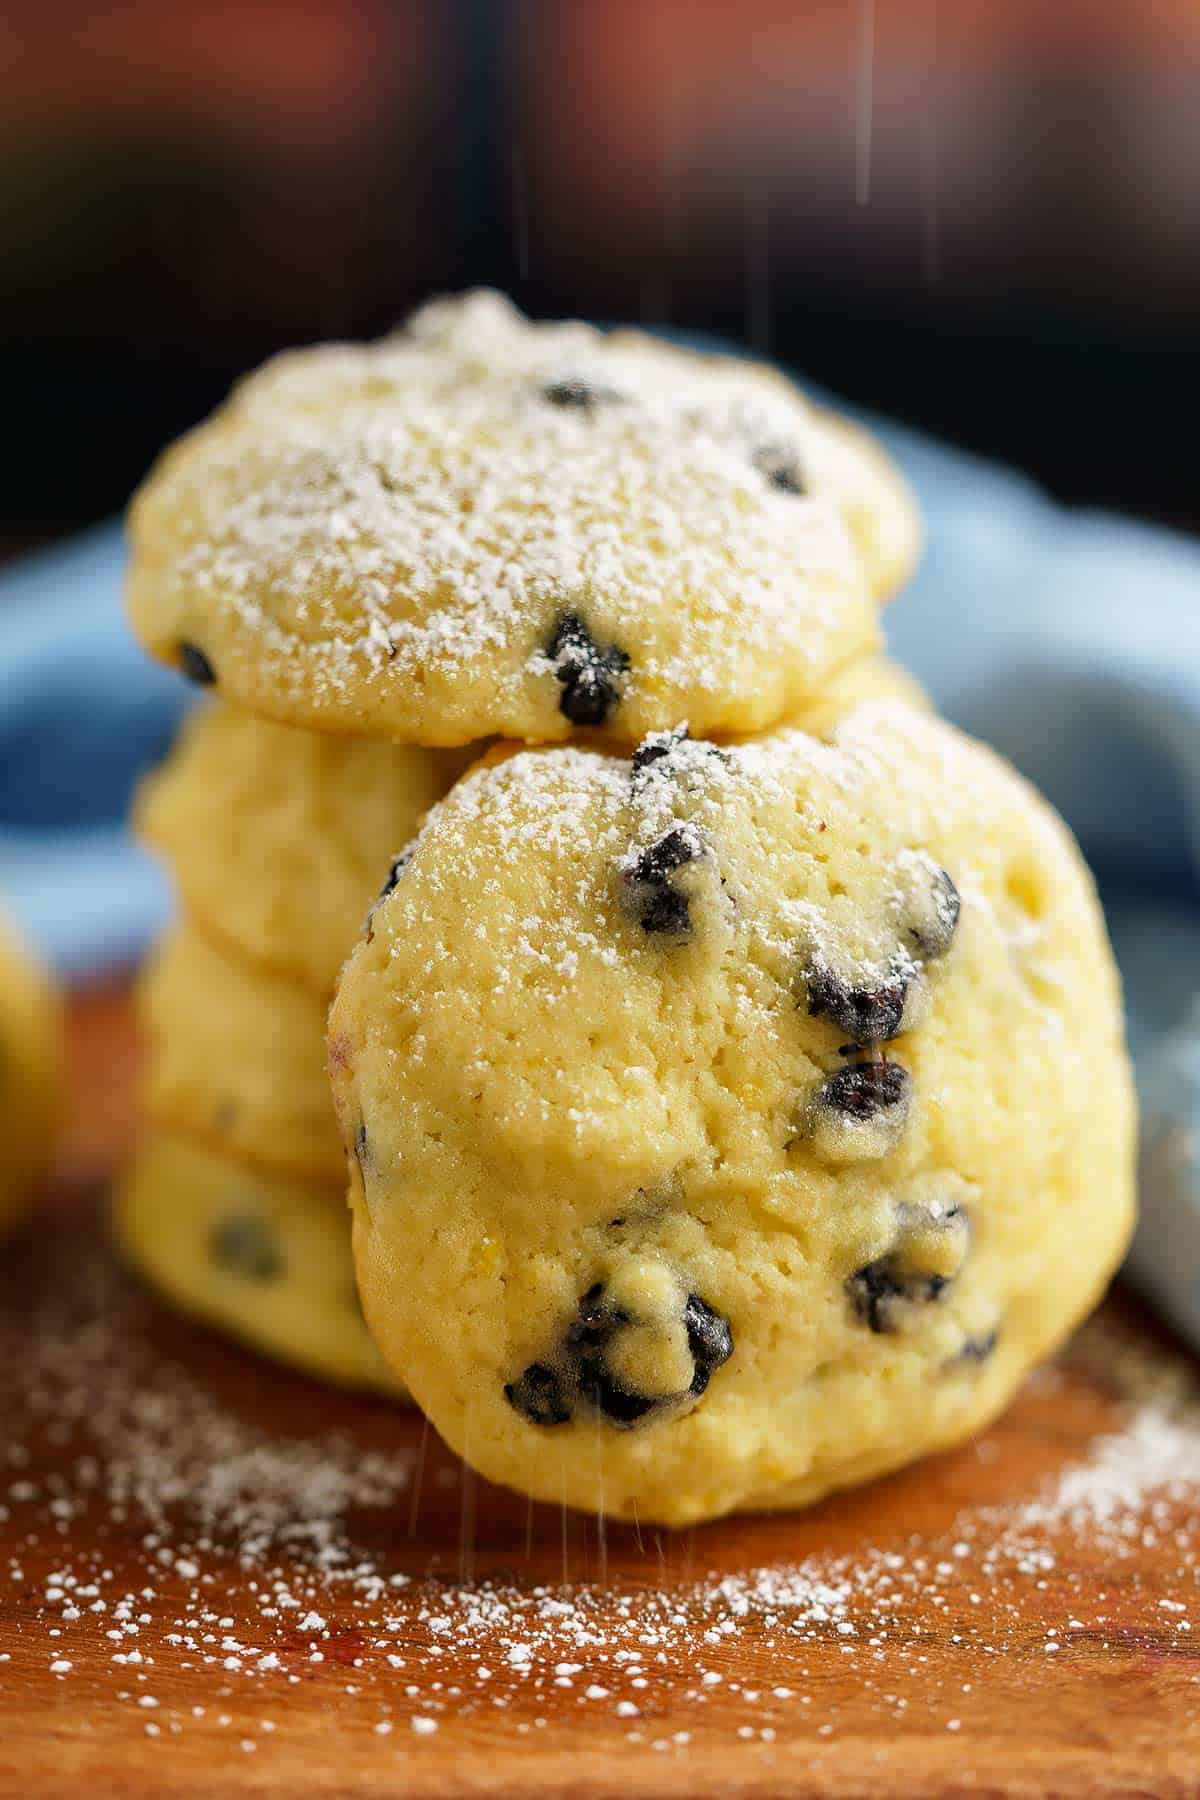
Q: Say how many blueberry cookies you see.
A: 5